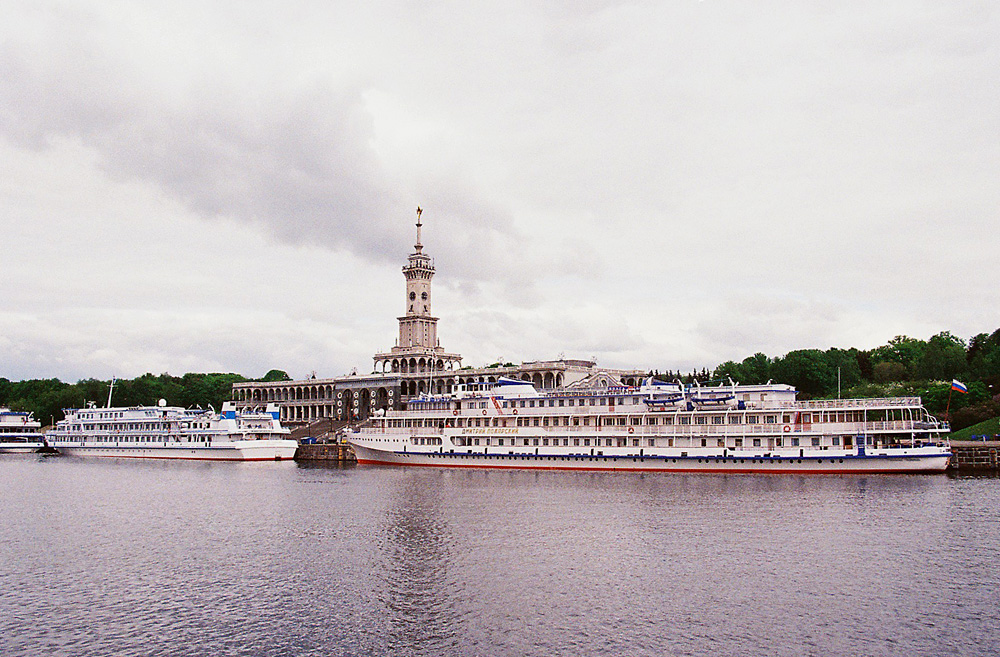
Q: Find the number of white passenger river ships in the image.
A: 3